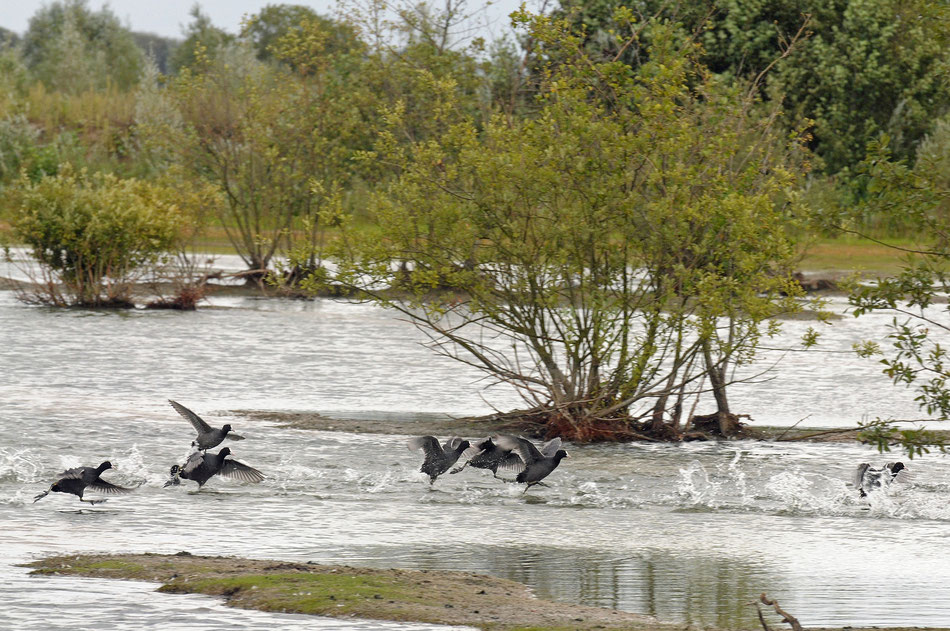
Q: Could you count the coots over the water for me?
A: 7